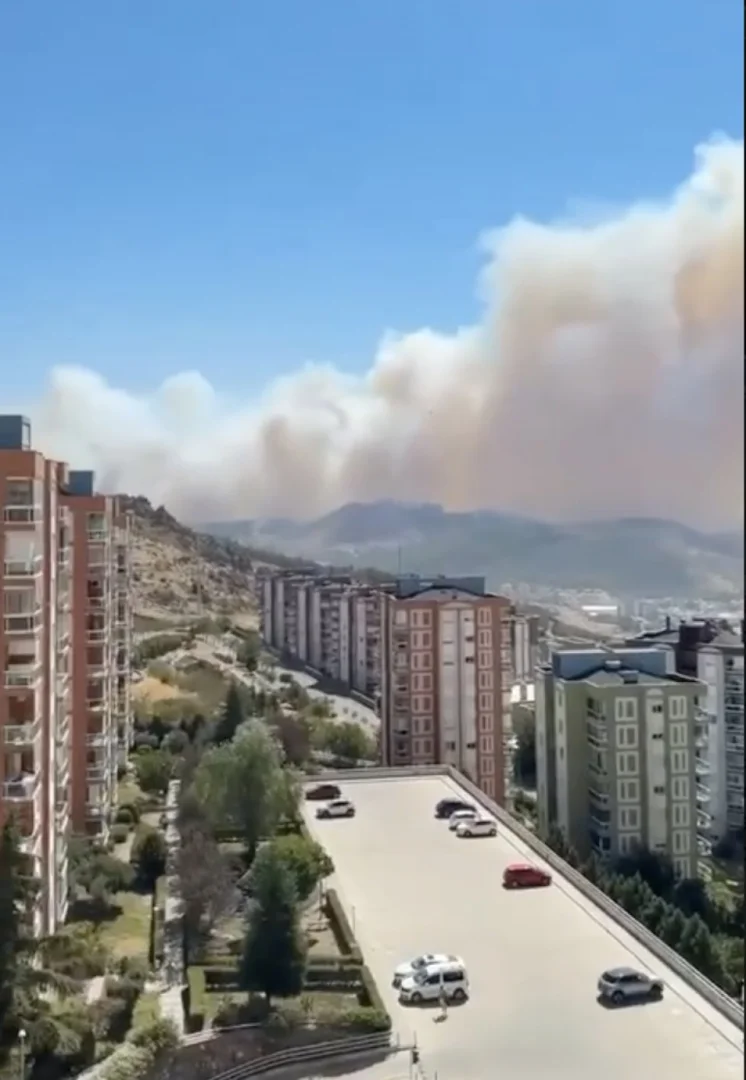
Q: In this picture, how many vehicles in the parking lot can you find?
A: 9